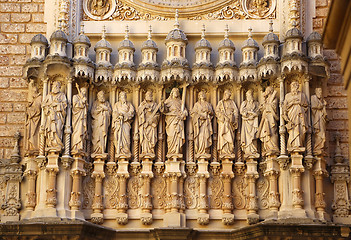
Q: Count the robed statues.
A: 13